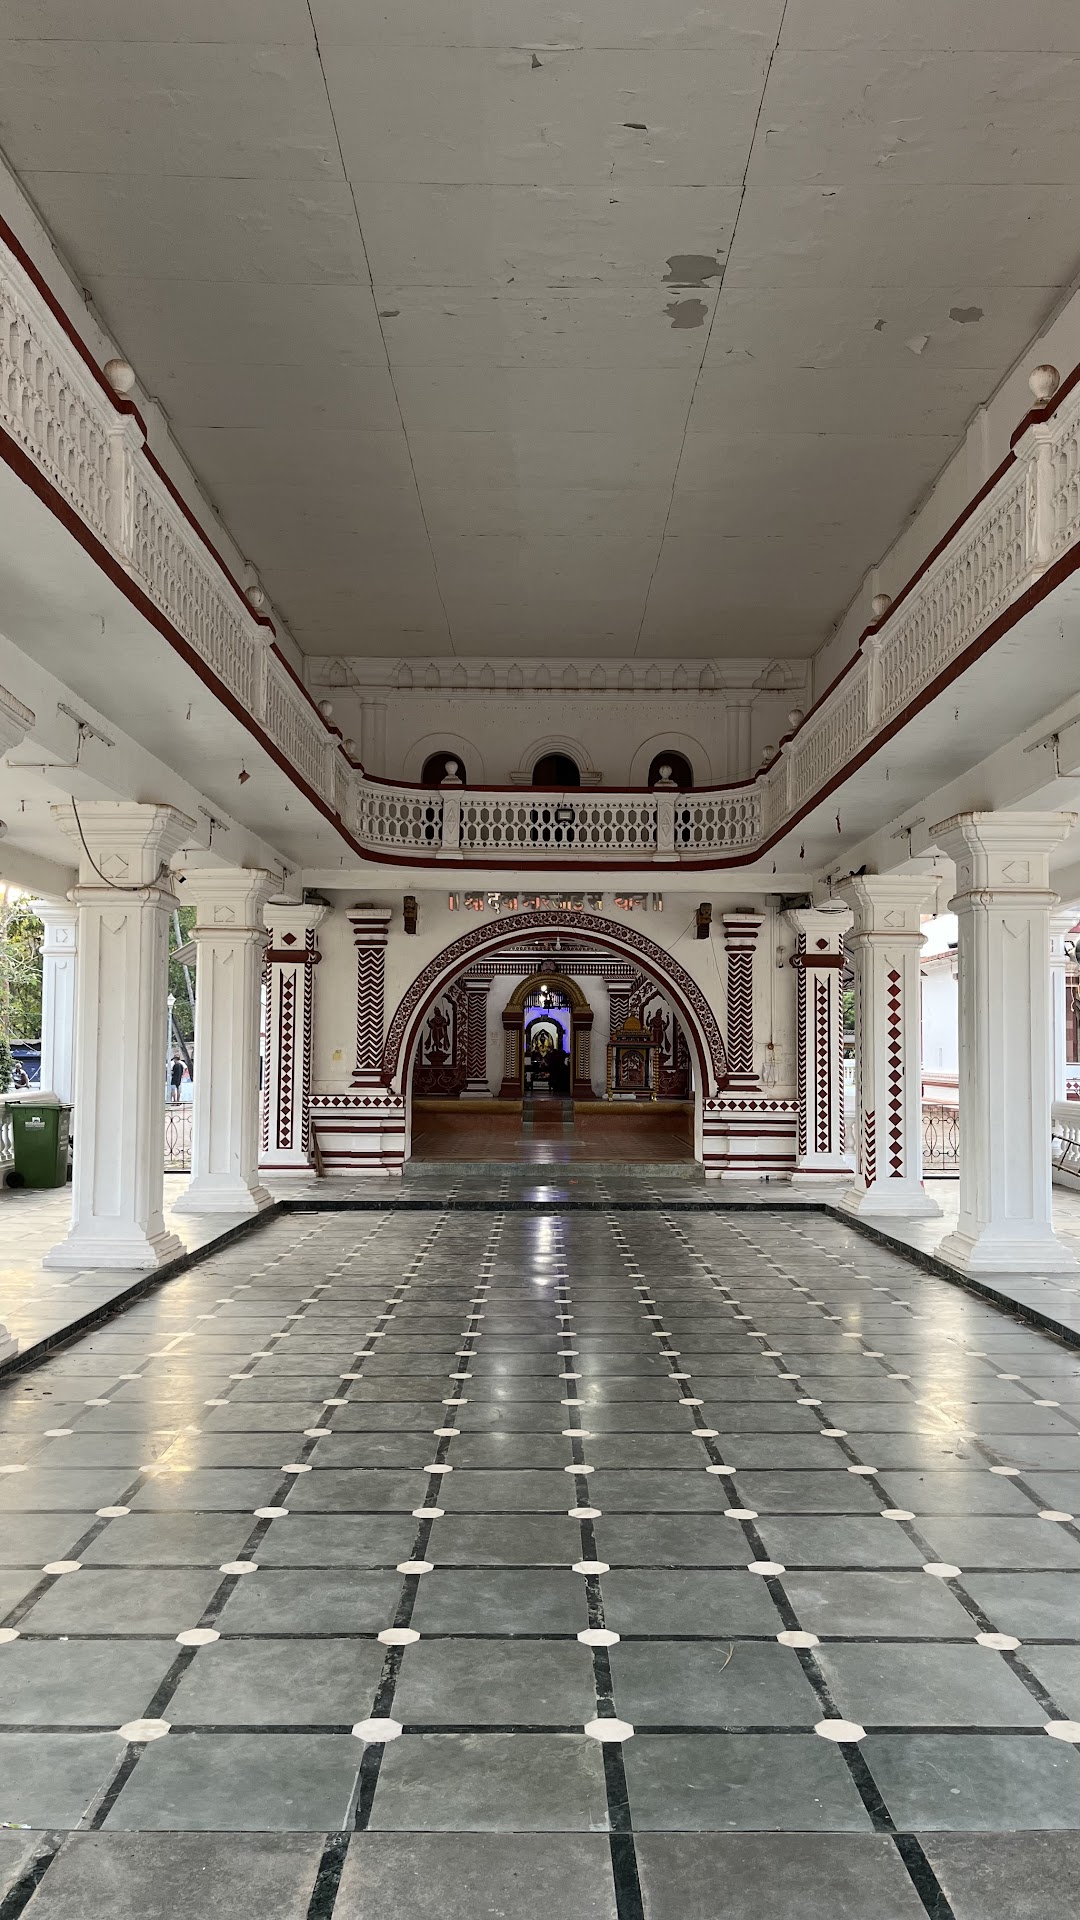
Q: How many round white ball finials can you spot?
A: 10